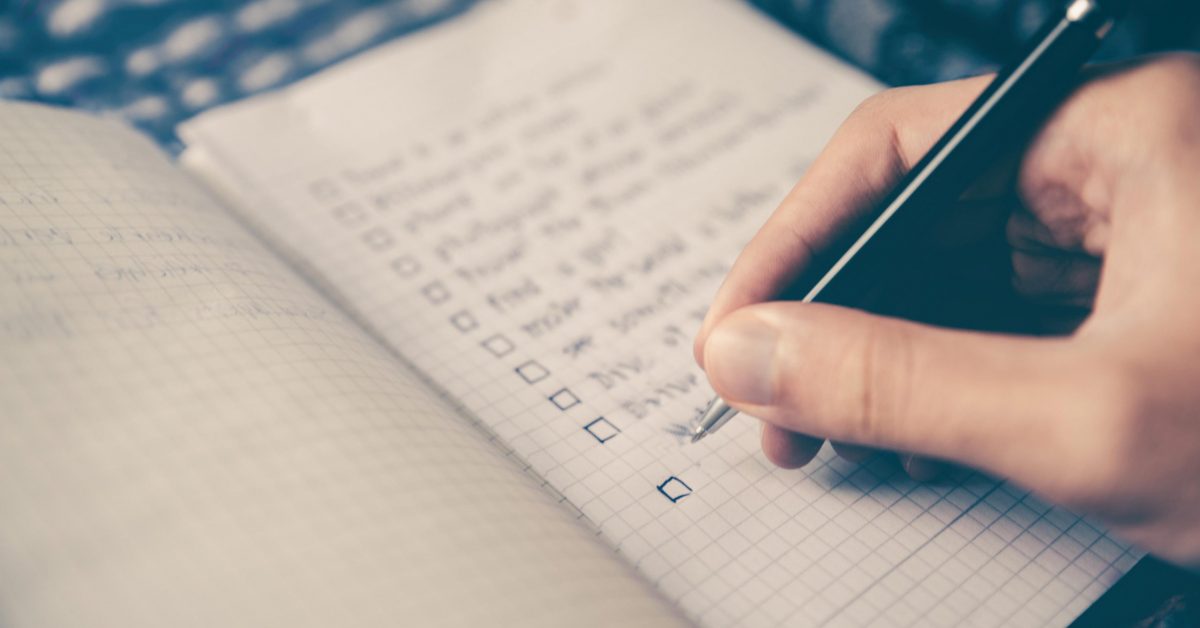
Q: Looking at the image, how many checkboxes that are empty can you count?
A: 11